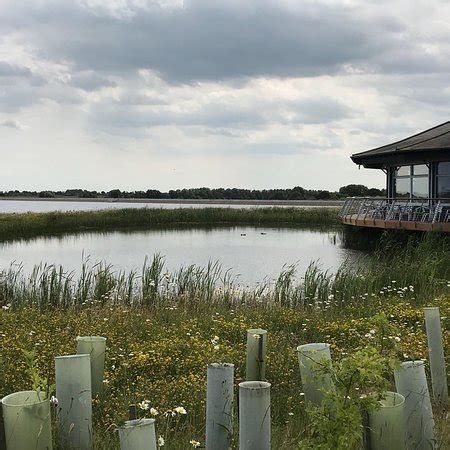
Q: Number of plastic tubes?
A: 11